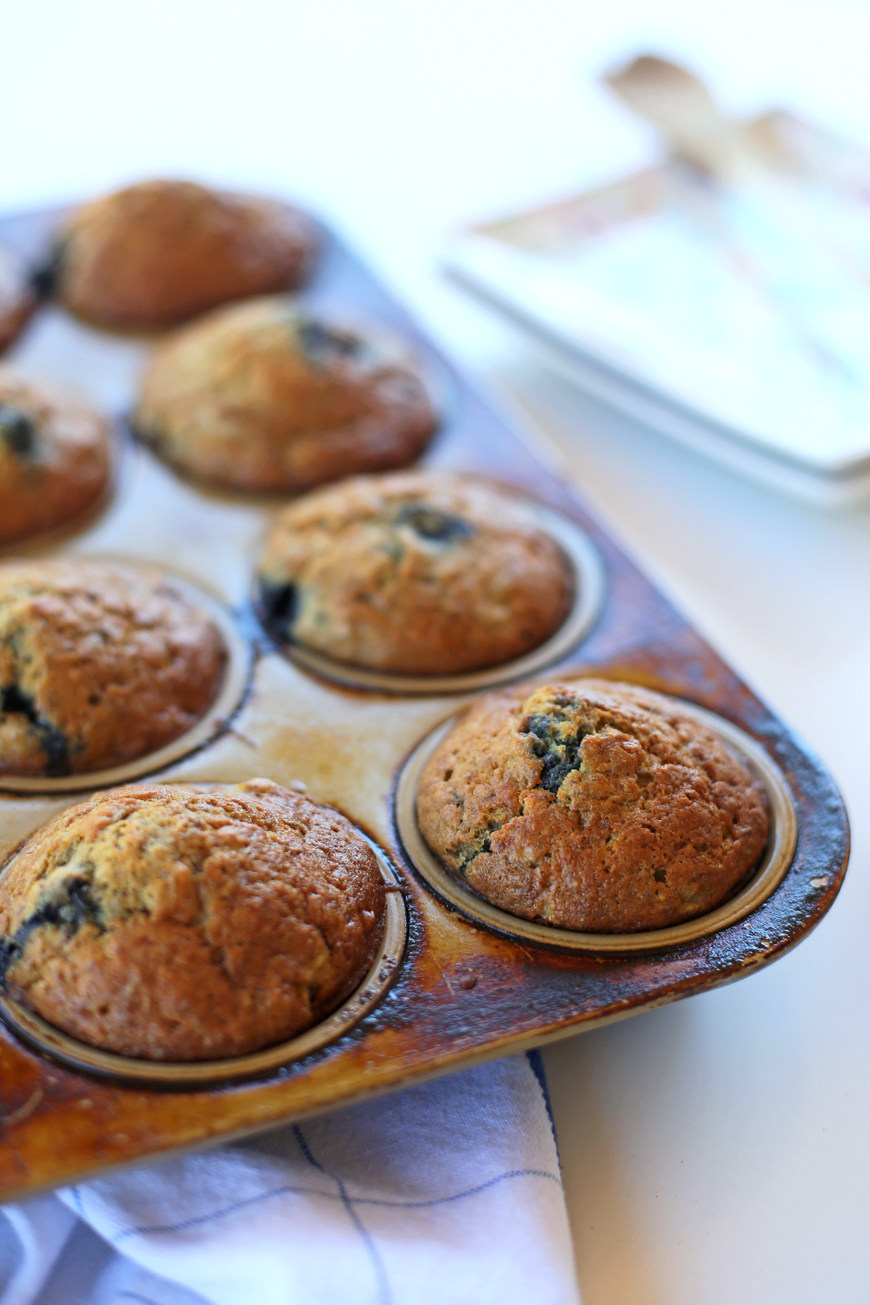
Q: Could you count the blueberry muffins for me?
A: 8